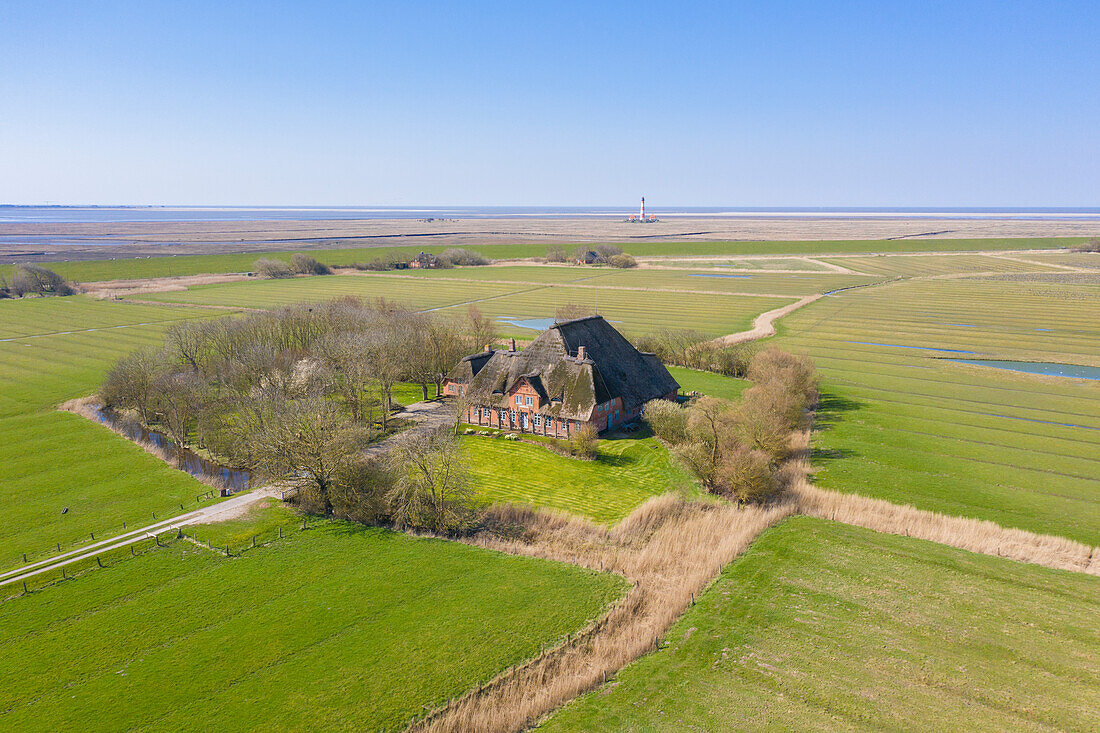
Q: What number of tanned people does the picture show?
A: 0